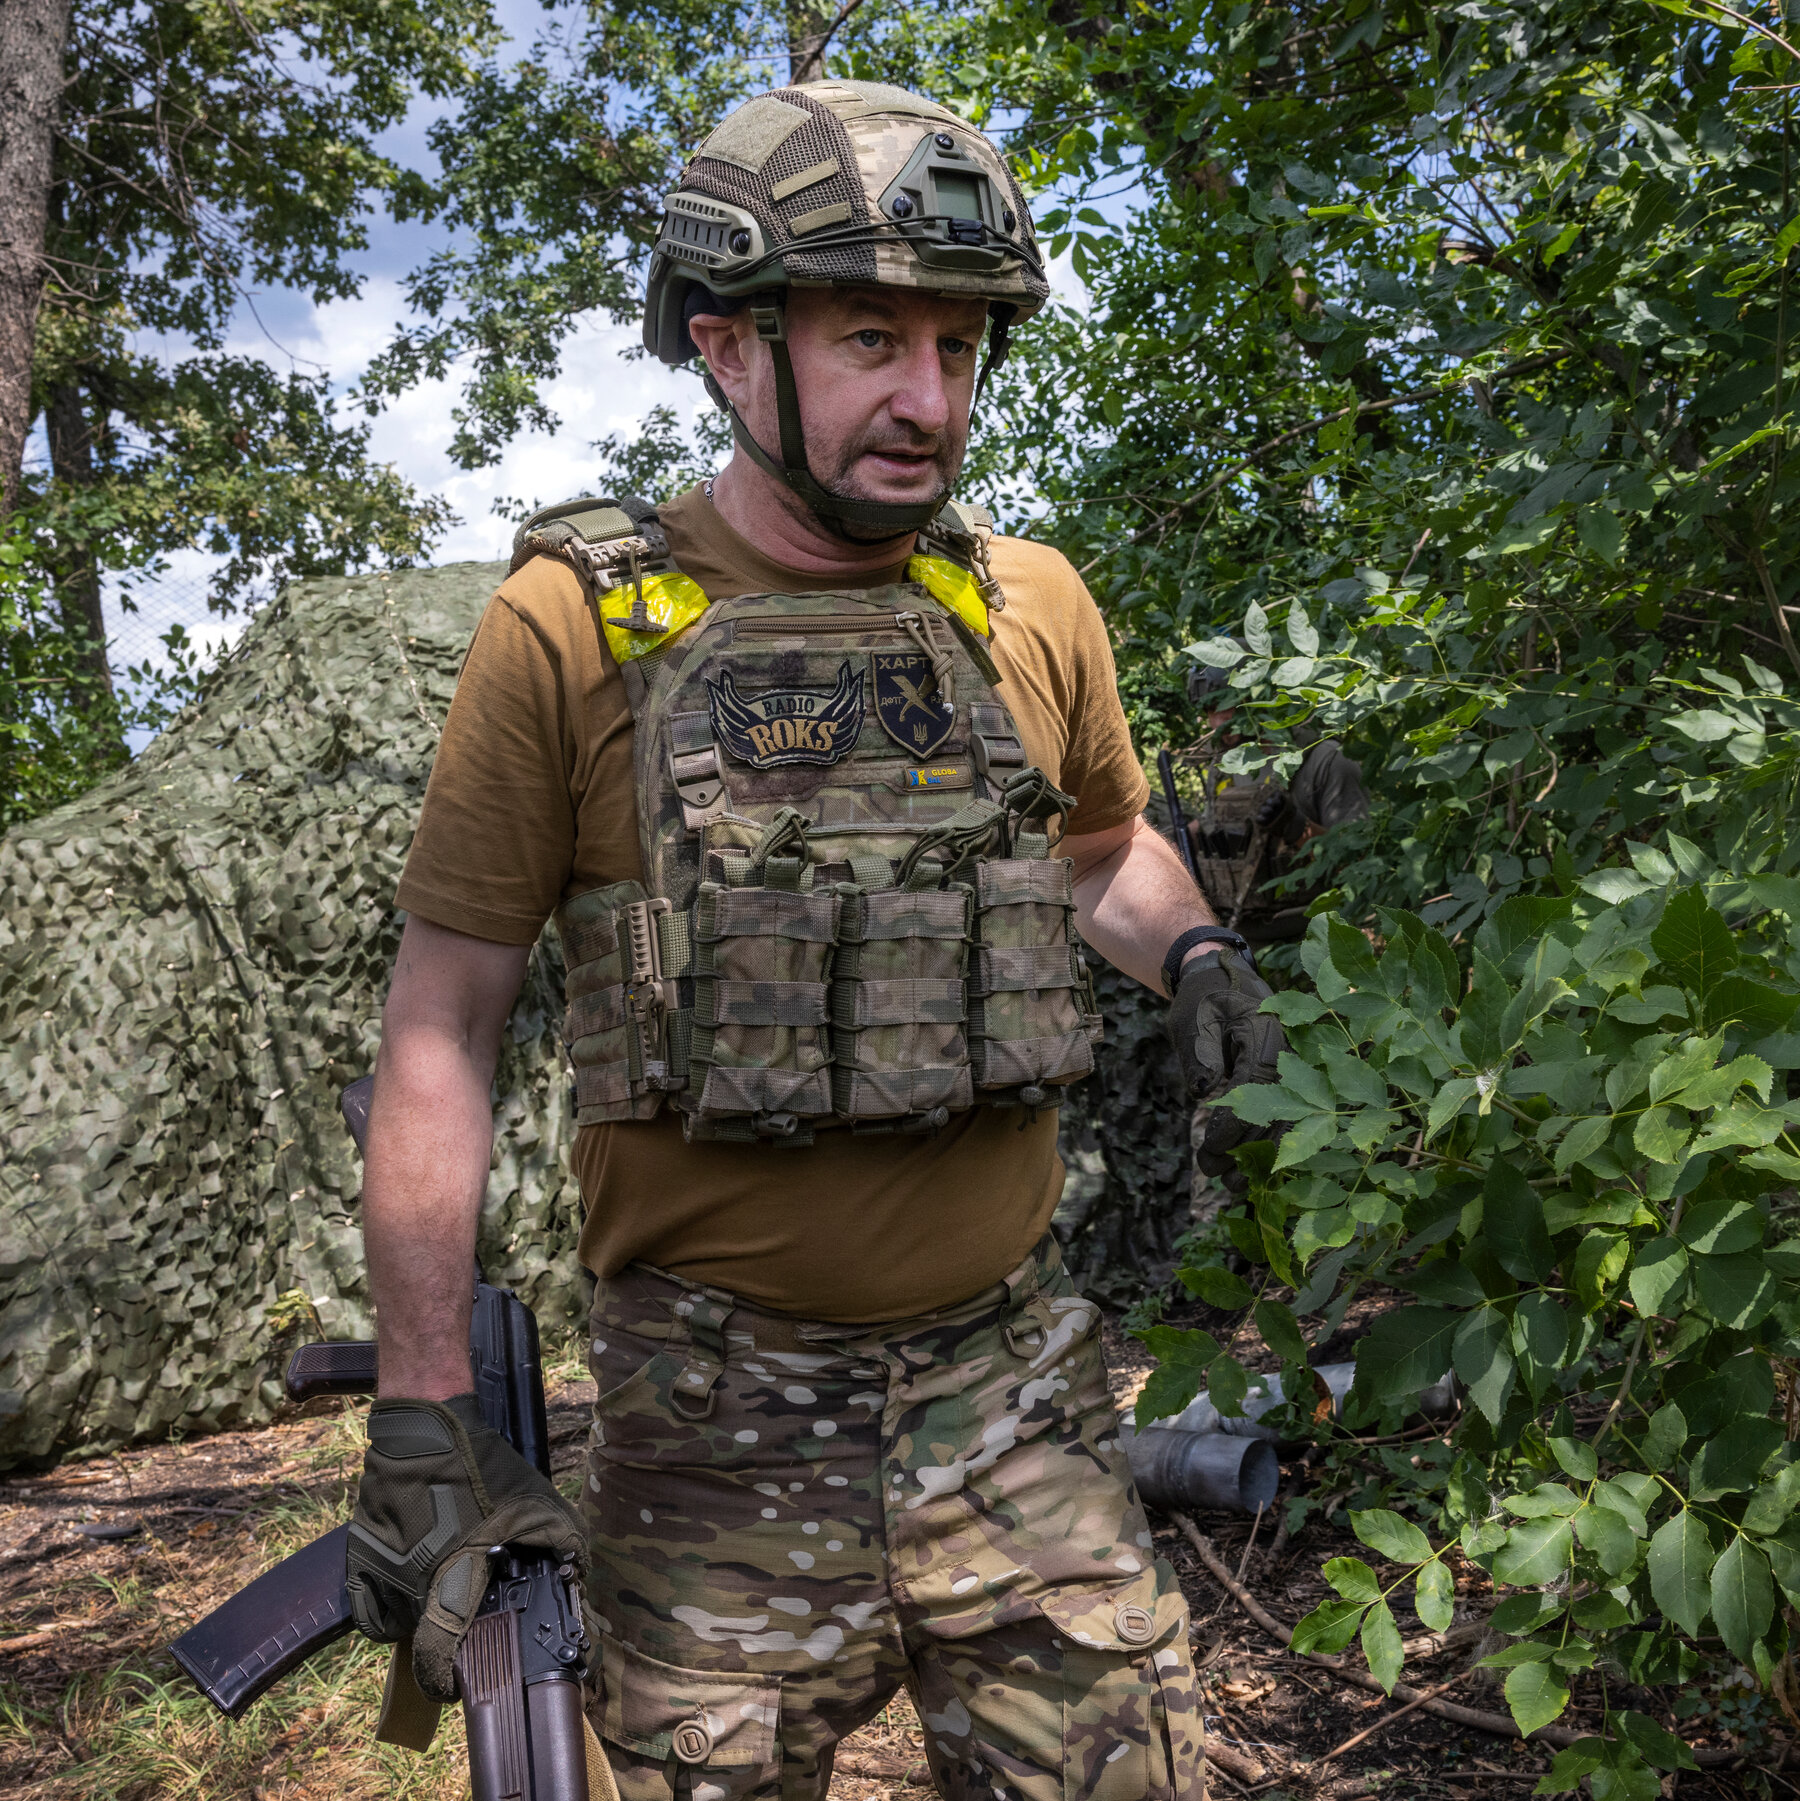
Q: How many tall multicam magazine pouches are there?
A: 3